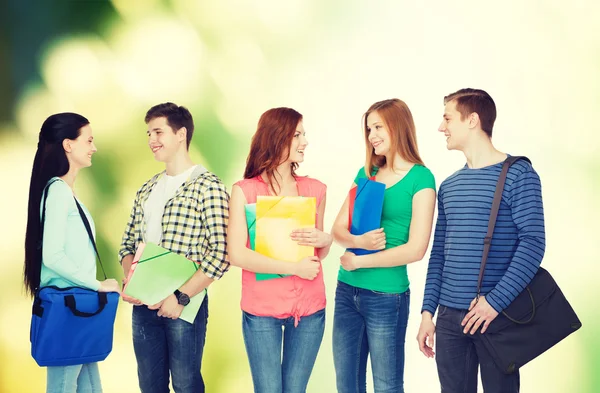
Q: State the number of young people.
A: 5